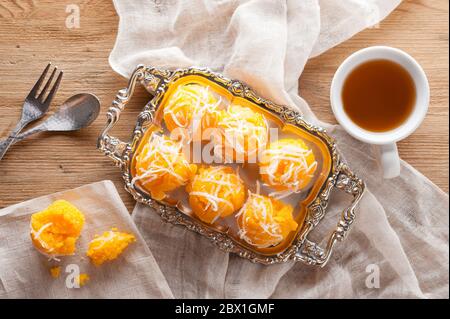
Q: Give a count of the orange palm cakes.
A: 7